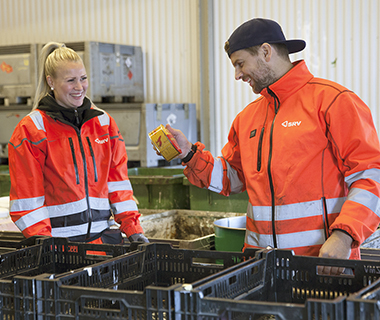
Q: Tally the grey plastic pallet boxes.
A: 4